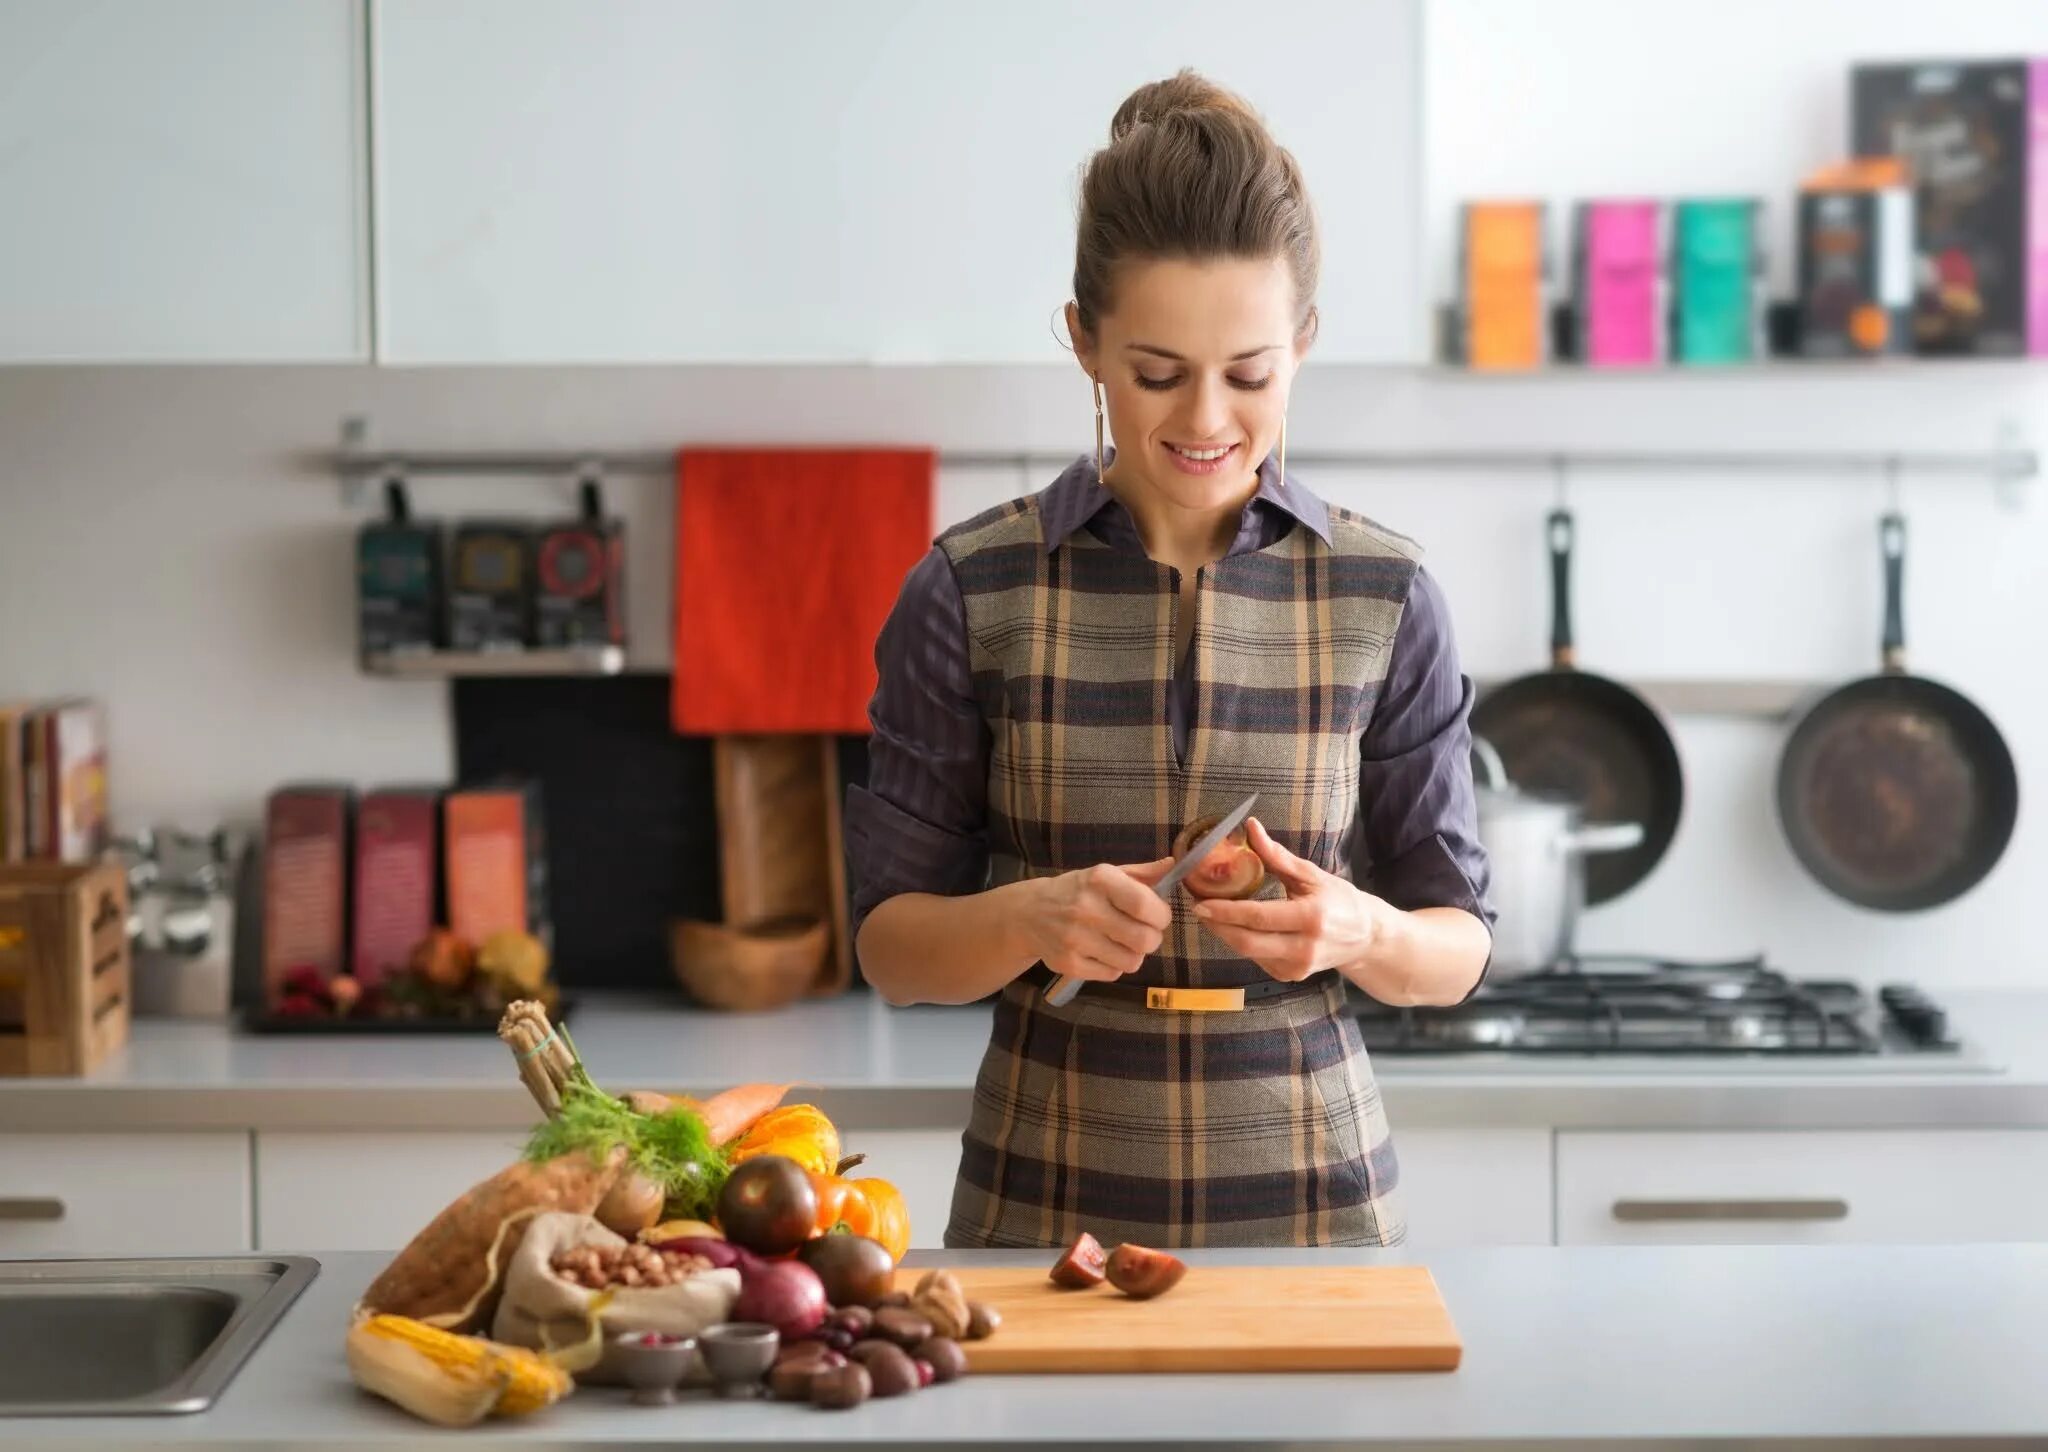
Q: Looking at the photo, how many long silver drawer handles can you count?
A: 2